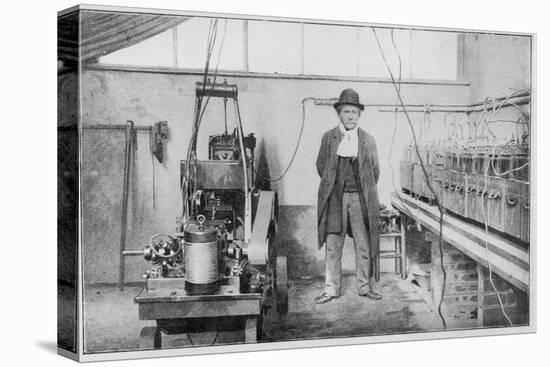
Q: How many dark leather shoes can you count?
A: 2